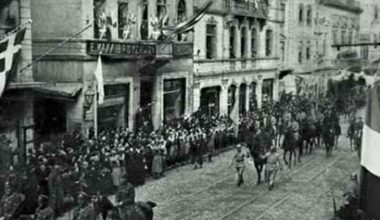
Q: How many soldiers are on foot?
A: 2